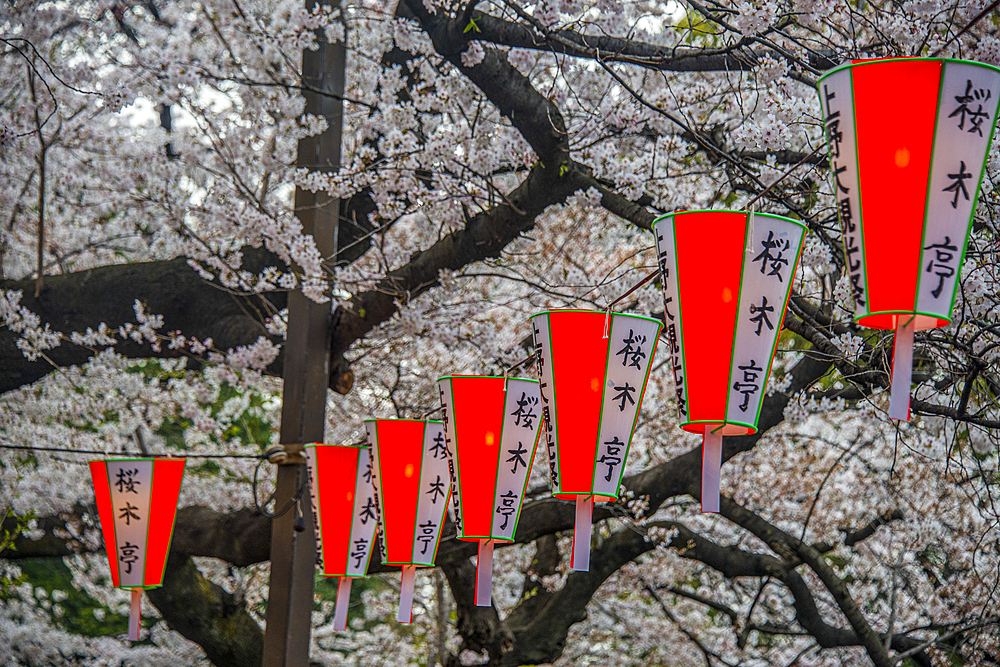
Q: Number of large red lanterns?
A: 7